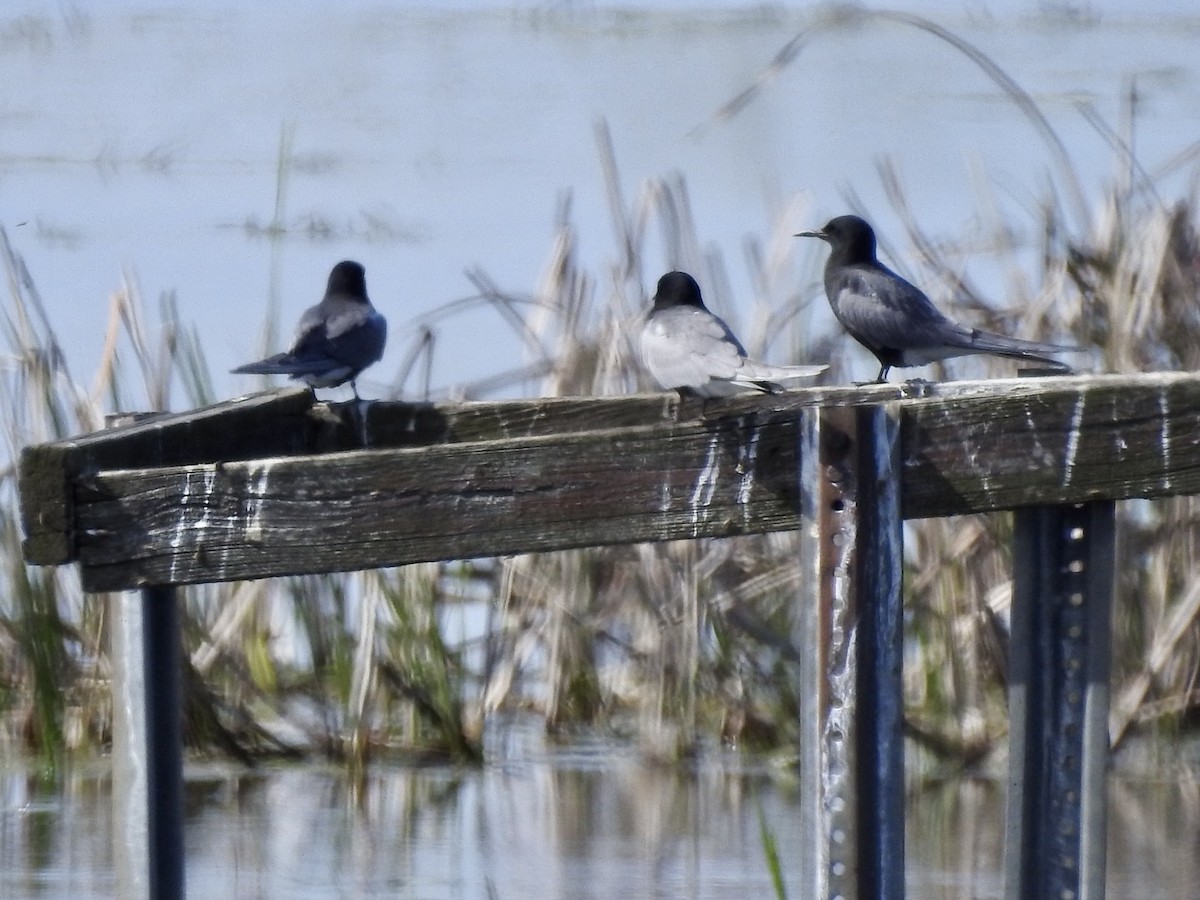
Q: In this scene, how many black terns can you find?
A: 3